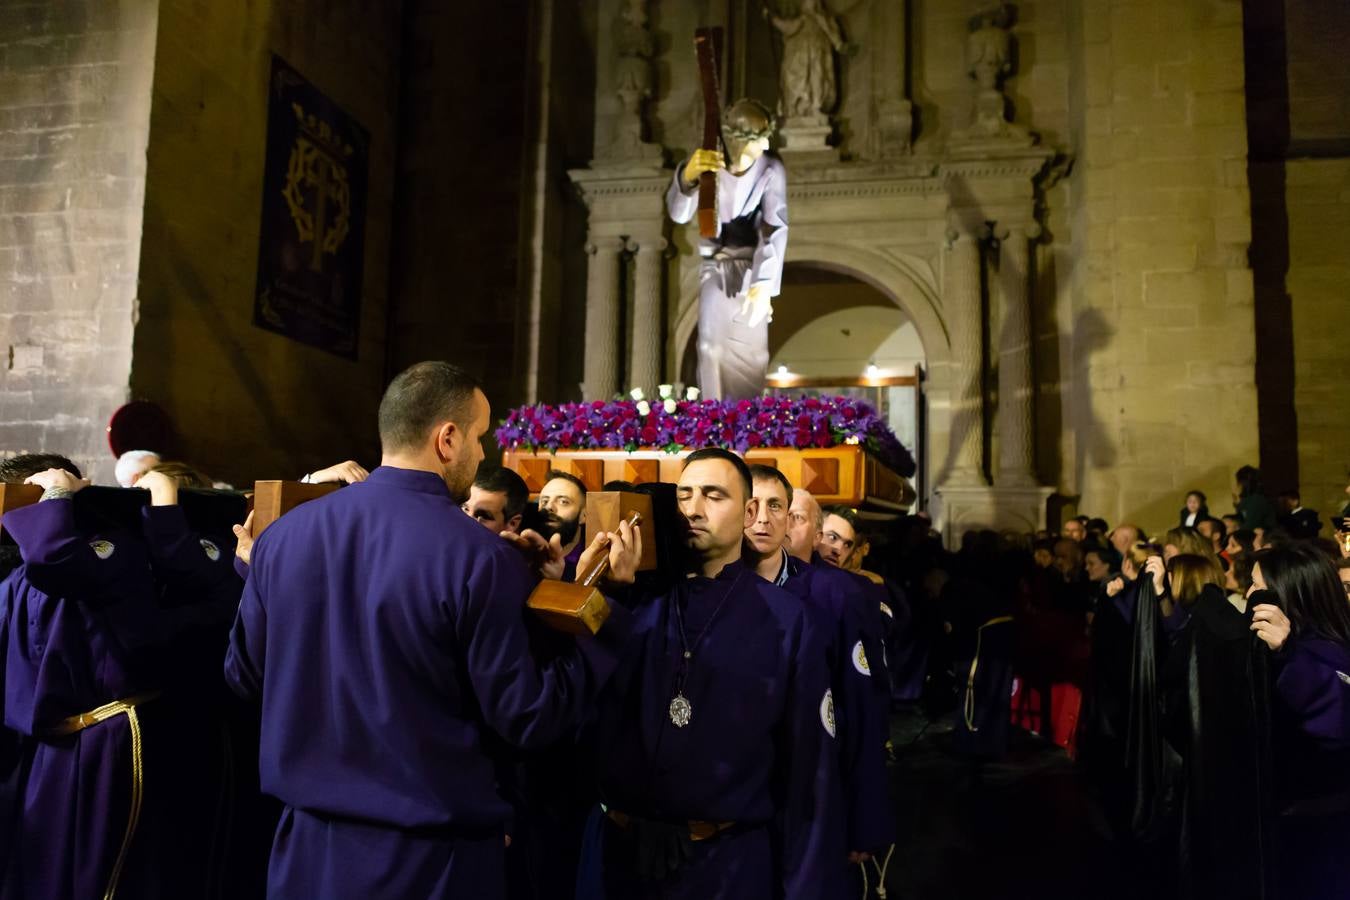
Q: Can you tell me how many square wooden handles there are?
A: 3